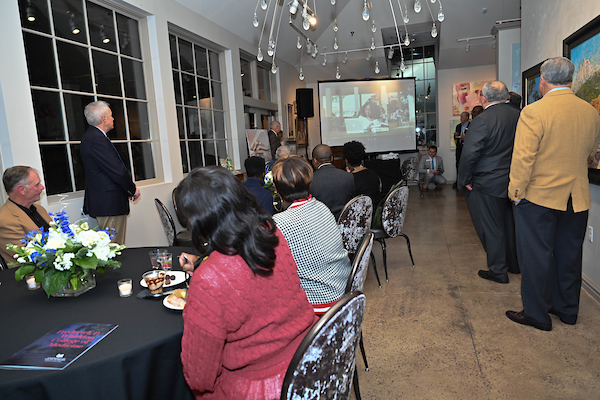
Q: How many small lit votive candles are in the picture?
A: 2